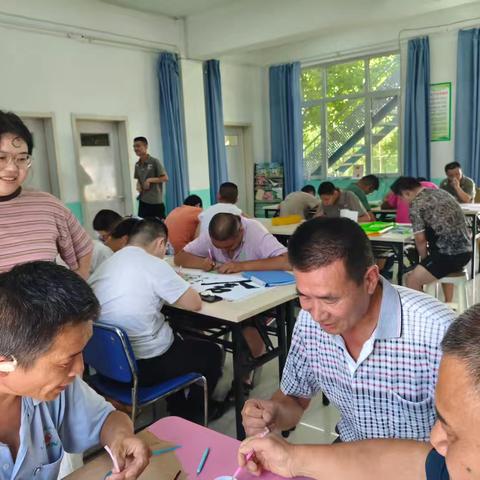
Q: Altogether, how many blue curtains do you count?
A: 5